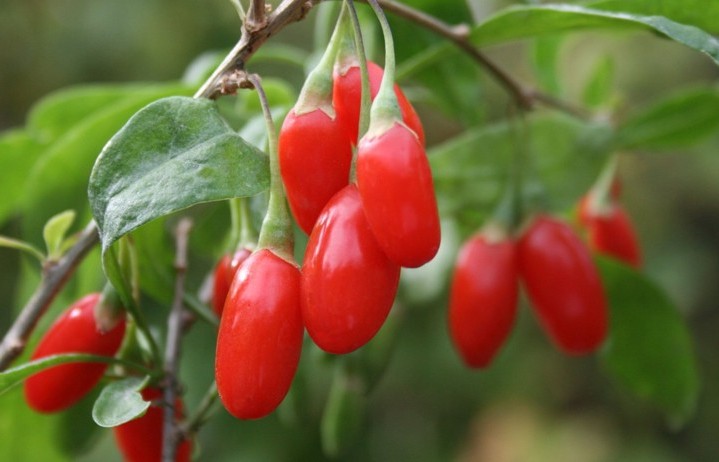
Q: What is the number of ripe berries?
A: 11